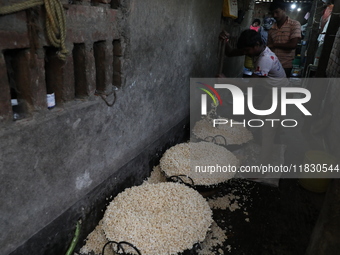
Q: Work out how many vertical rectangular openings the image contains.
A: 5